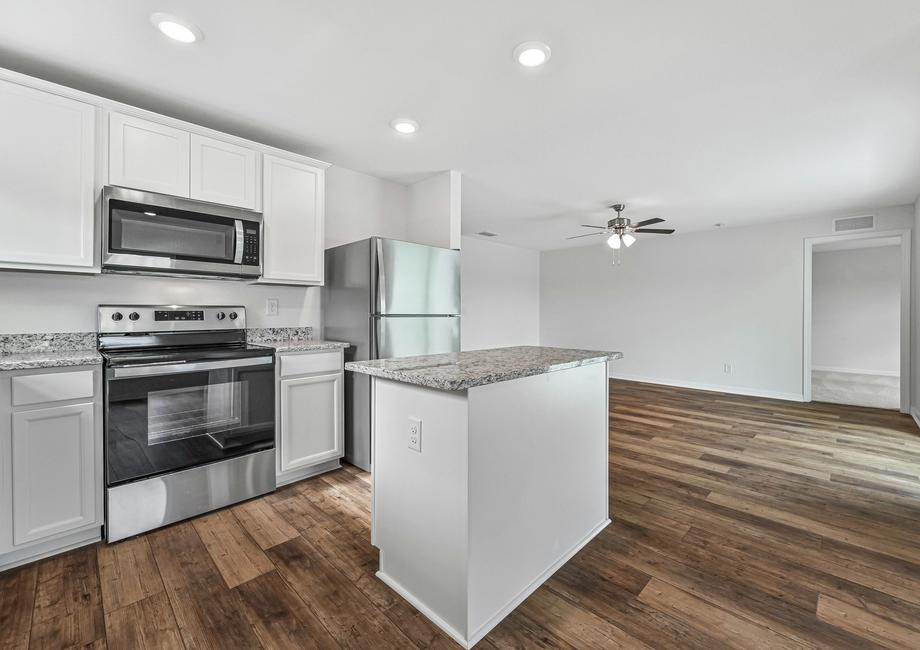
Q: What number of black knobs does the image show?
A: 4